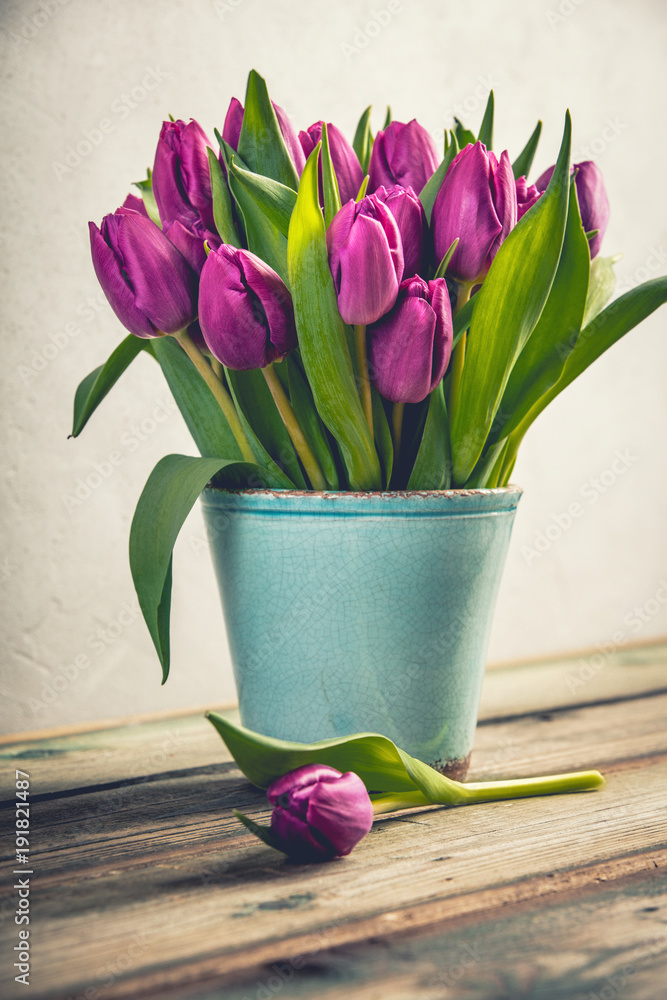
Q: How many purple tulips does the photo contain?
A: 15